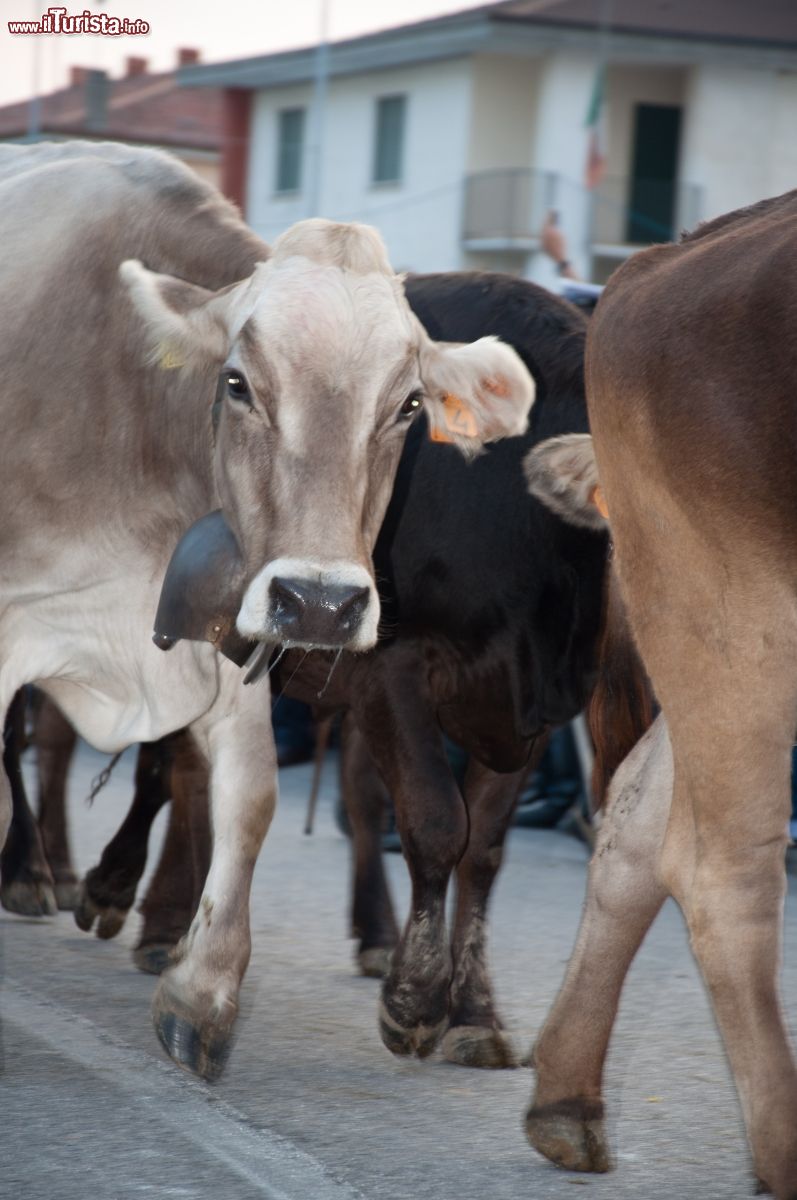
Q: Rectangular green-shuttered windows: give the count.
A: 2